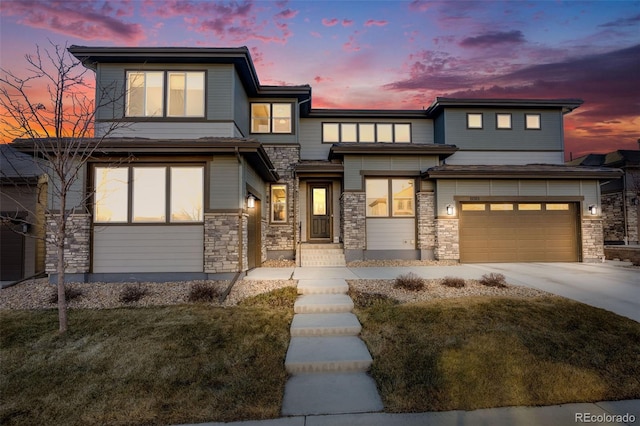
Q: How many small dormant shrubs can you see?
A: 6